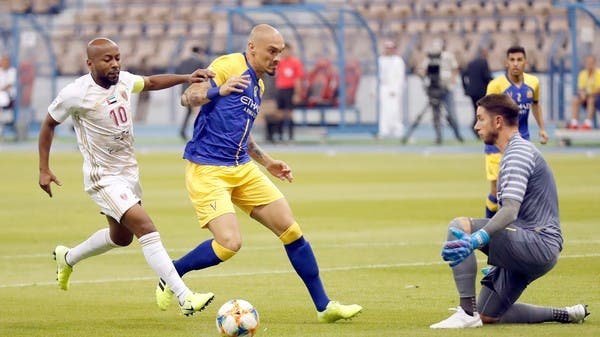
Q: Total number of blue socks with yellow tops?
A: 3